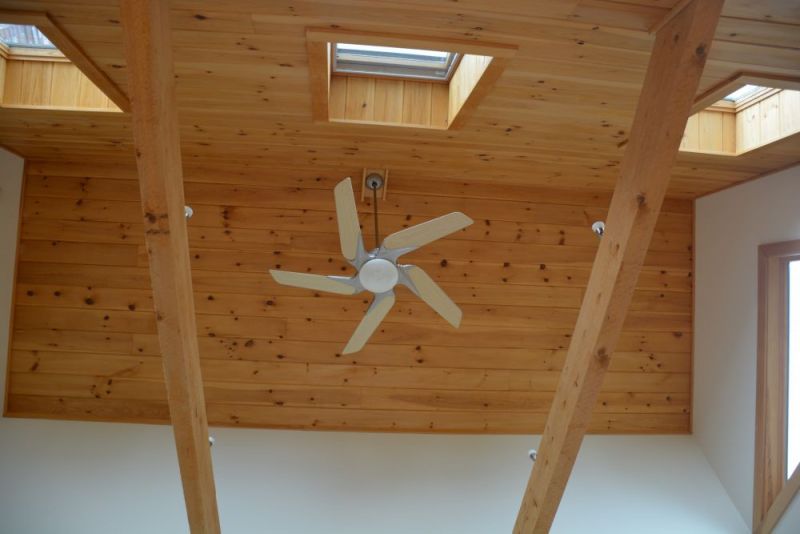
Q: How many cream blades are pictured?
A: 5